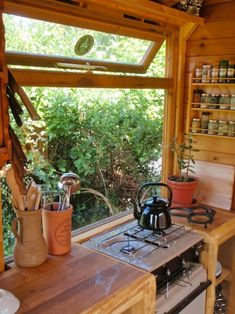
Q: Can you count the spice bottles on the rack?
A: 15